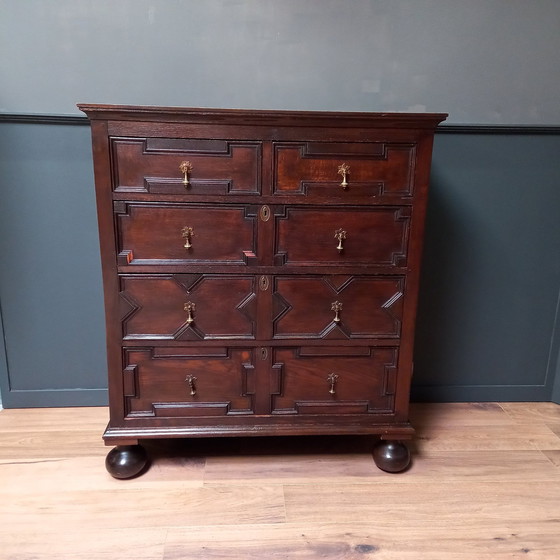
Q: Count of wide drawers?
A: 3